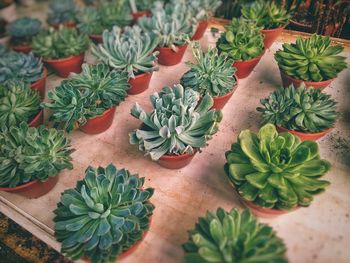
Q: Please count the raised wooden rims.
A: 2